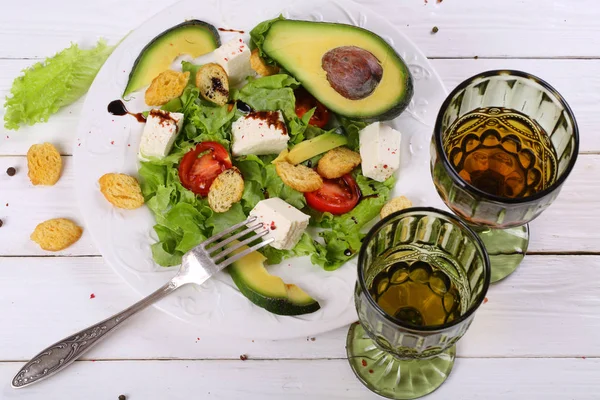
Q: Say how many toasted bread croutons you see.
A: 10